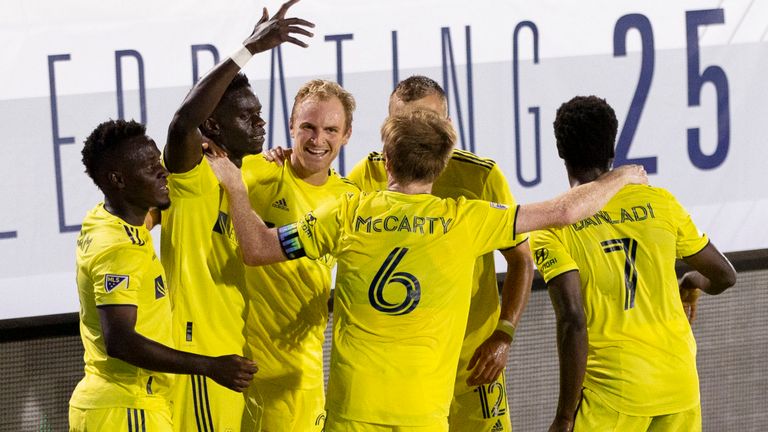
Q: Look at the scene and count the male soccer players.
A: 6